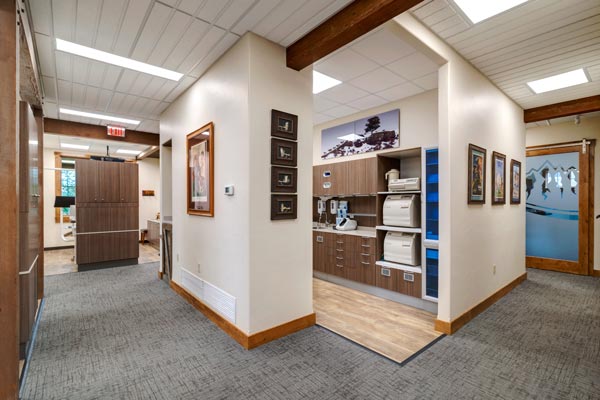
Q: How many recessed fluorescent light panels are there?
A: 7